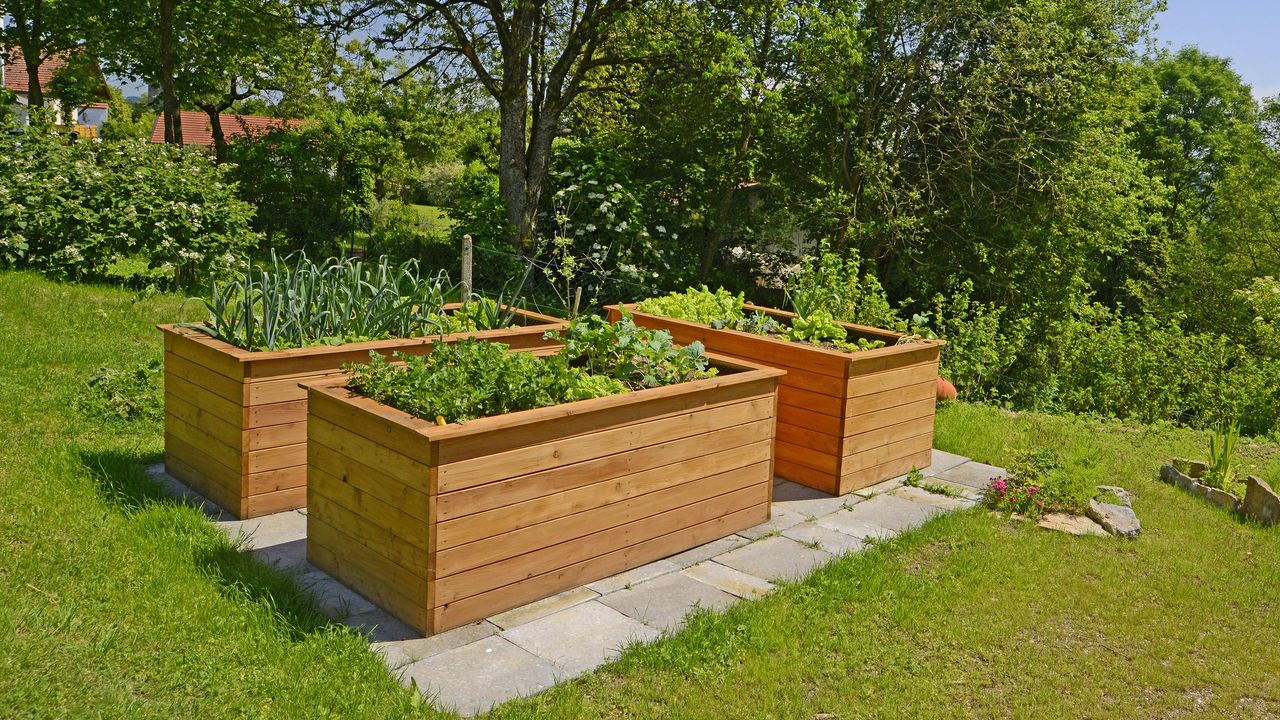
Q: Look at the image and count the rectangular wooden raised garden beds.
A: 3